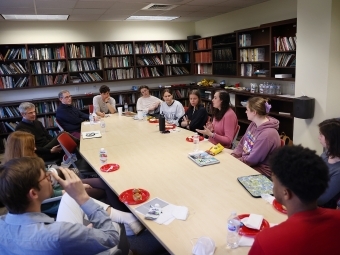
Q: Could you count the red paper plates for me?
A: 7